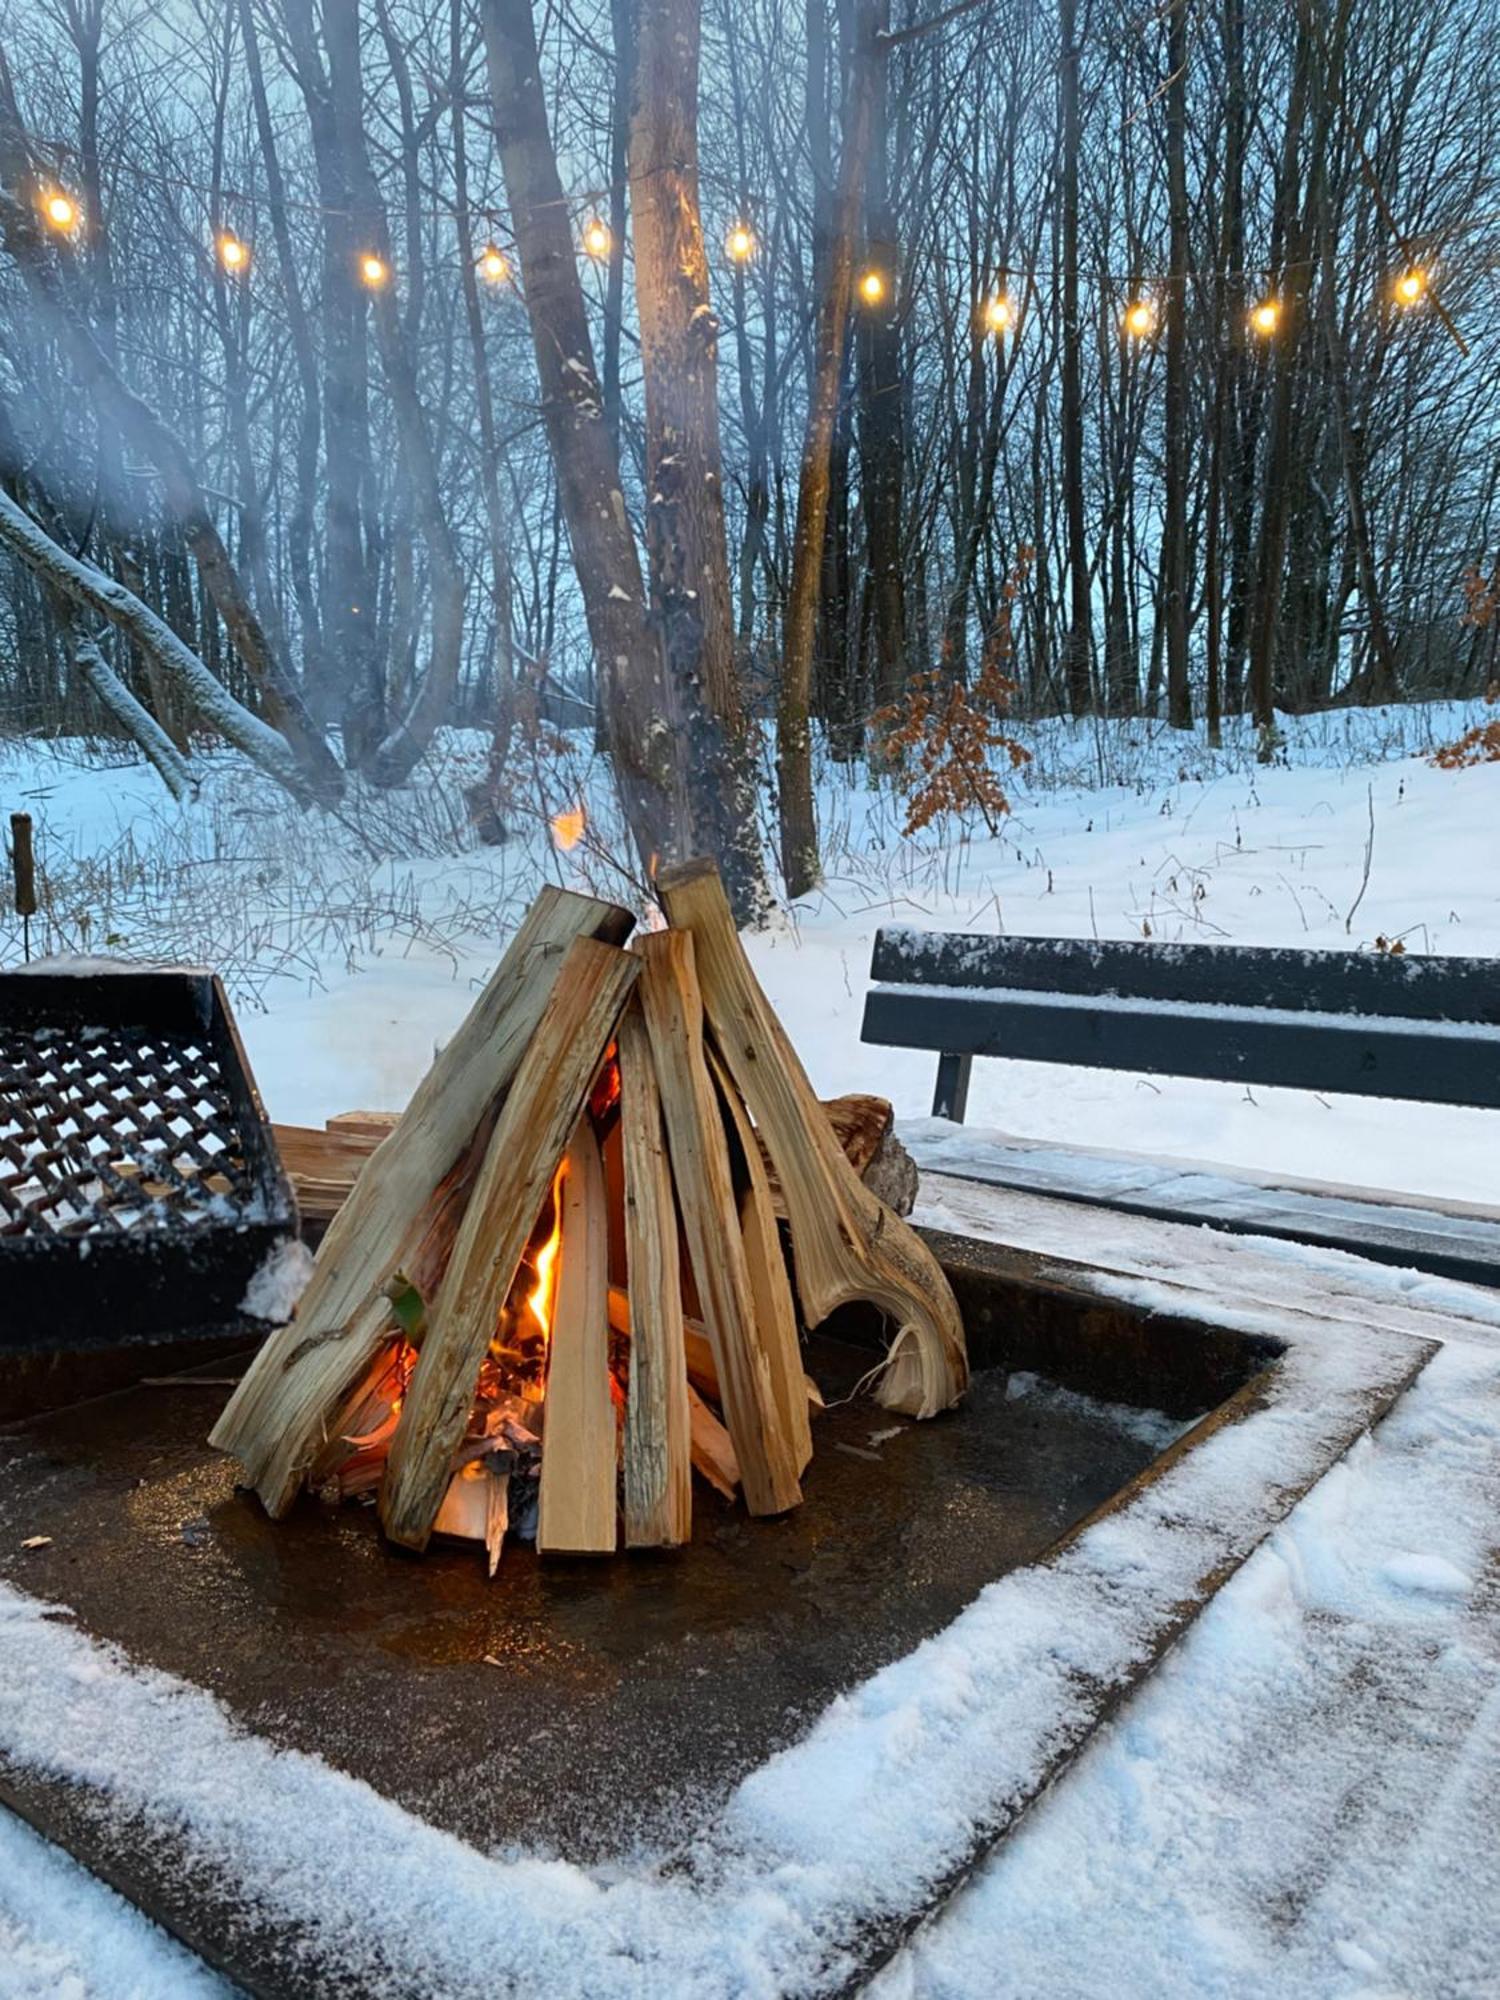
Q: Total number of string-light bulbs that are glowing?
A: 11